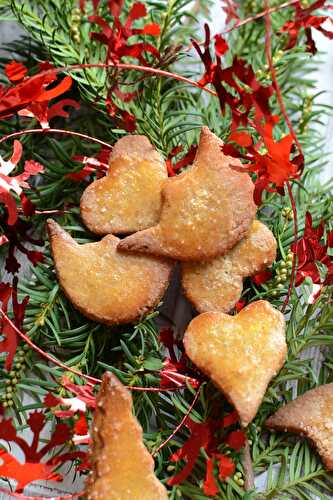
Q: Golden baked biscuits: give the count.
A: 7